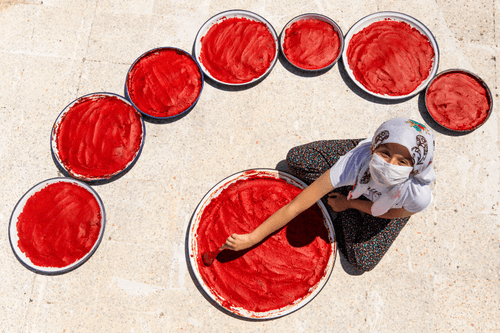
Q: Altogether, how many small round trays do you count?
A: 7